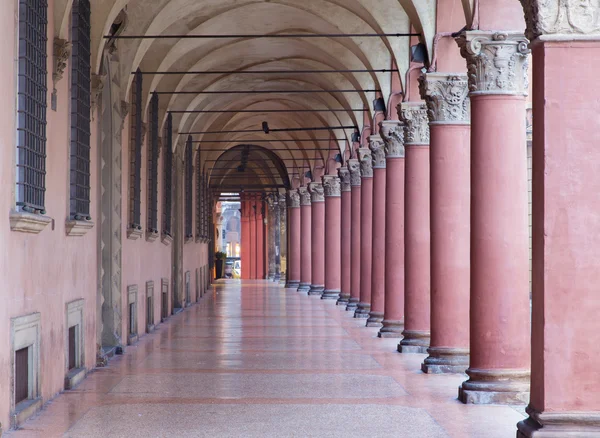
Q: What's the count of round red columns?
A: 12